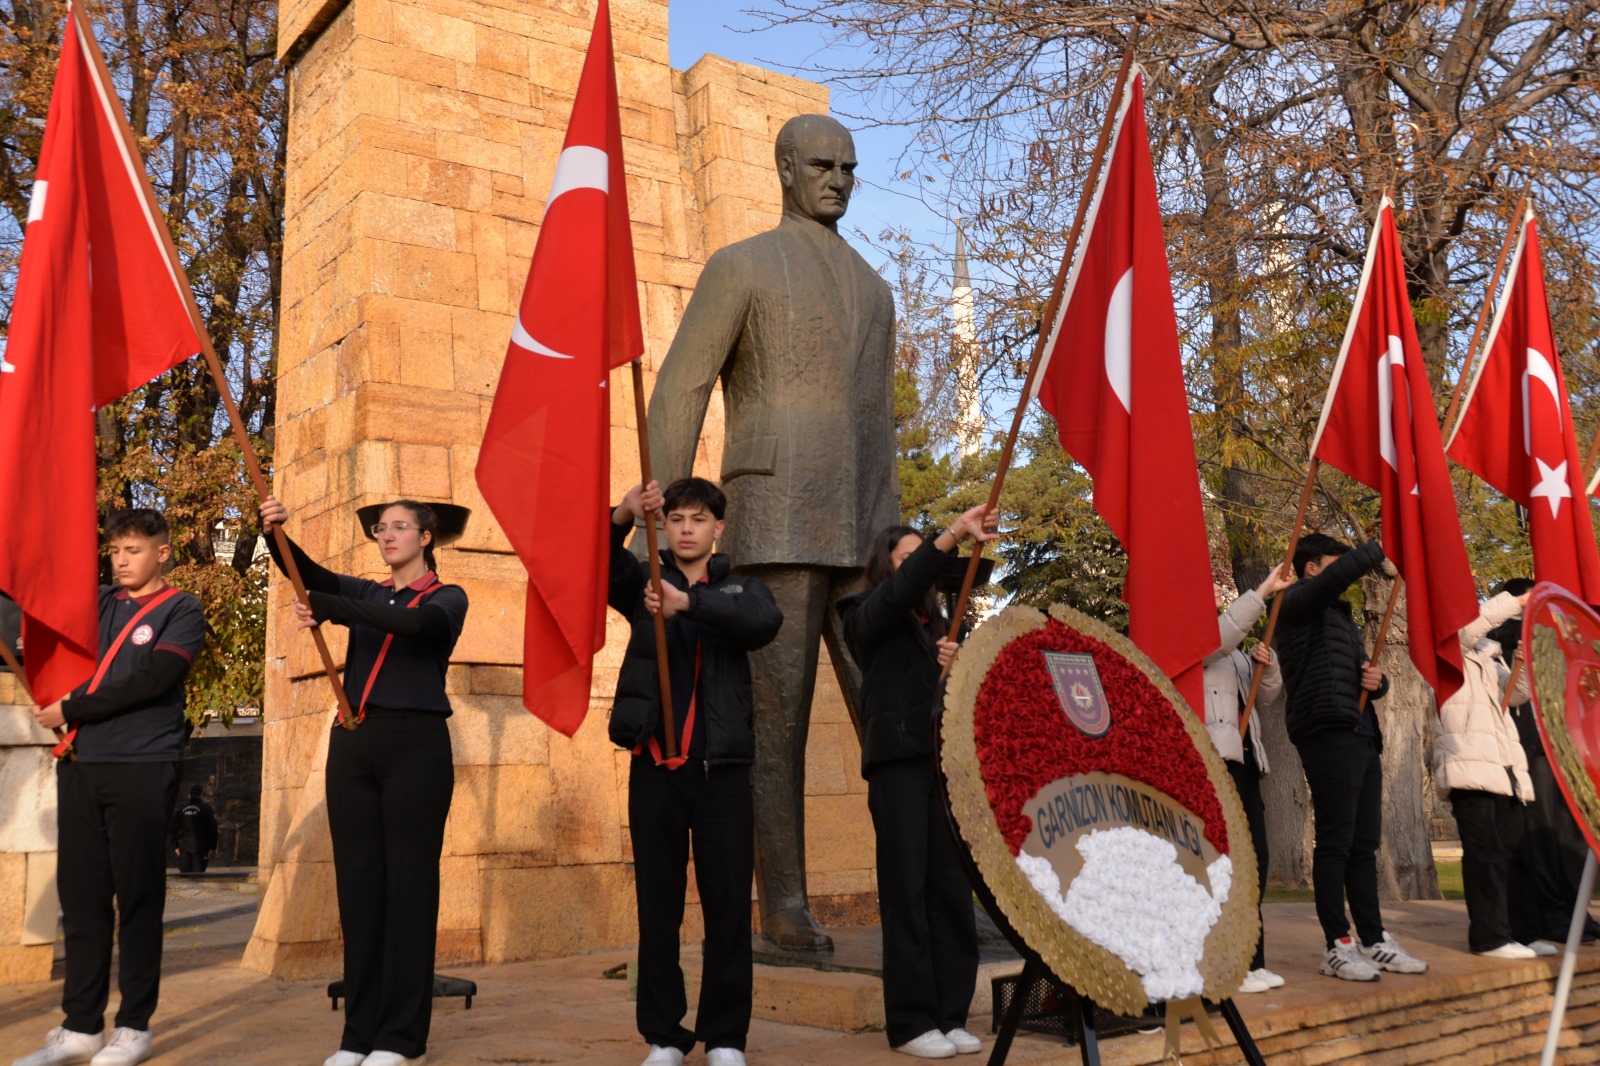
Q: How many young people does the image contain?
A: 8